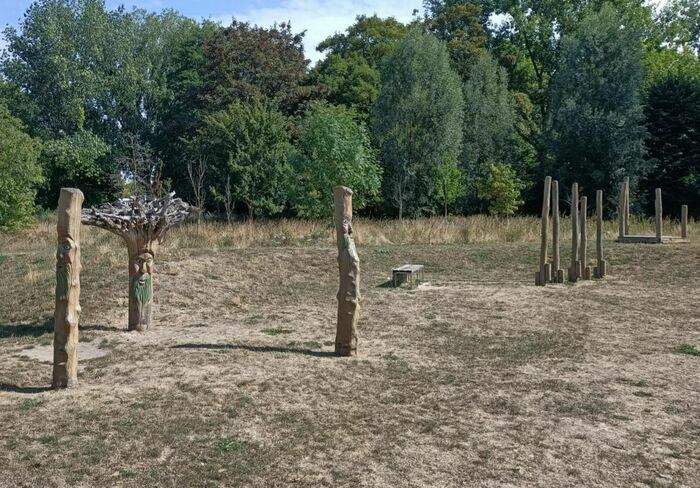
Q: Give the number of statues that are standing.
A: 3